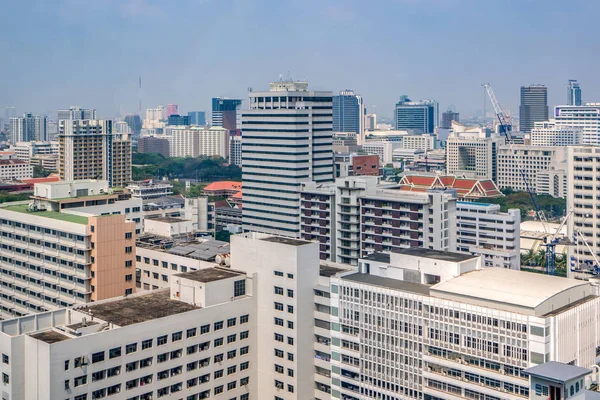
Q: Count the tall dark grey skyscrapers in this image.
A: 1